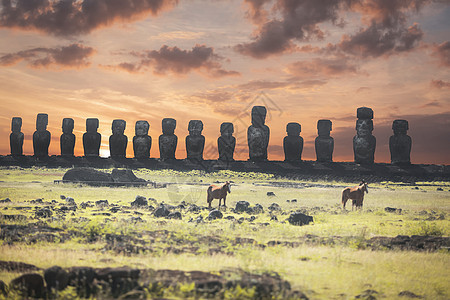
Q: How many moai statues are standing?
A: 14